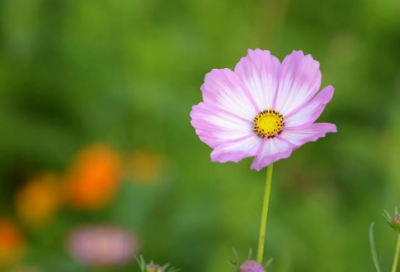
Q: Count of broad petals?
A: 8